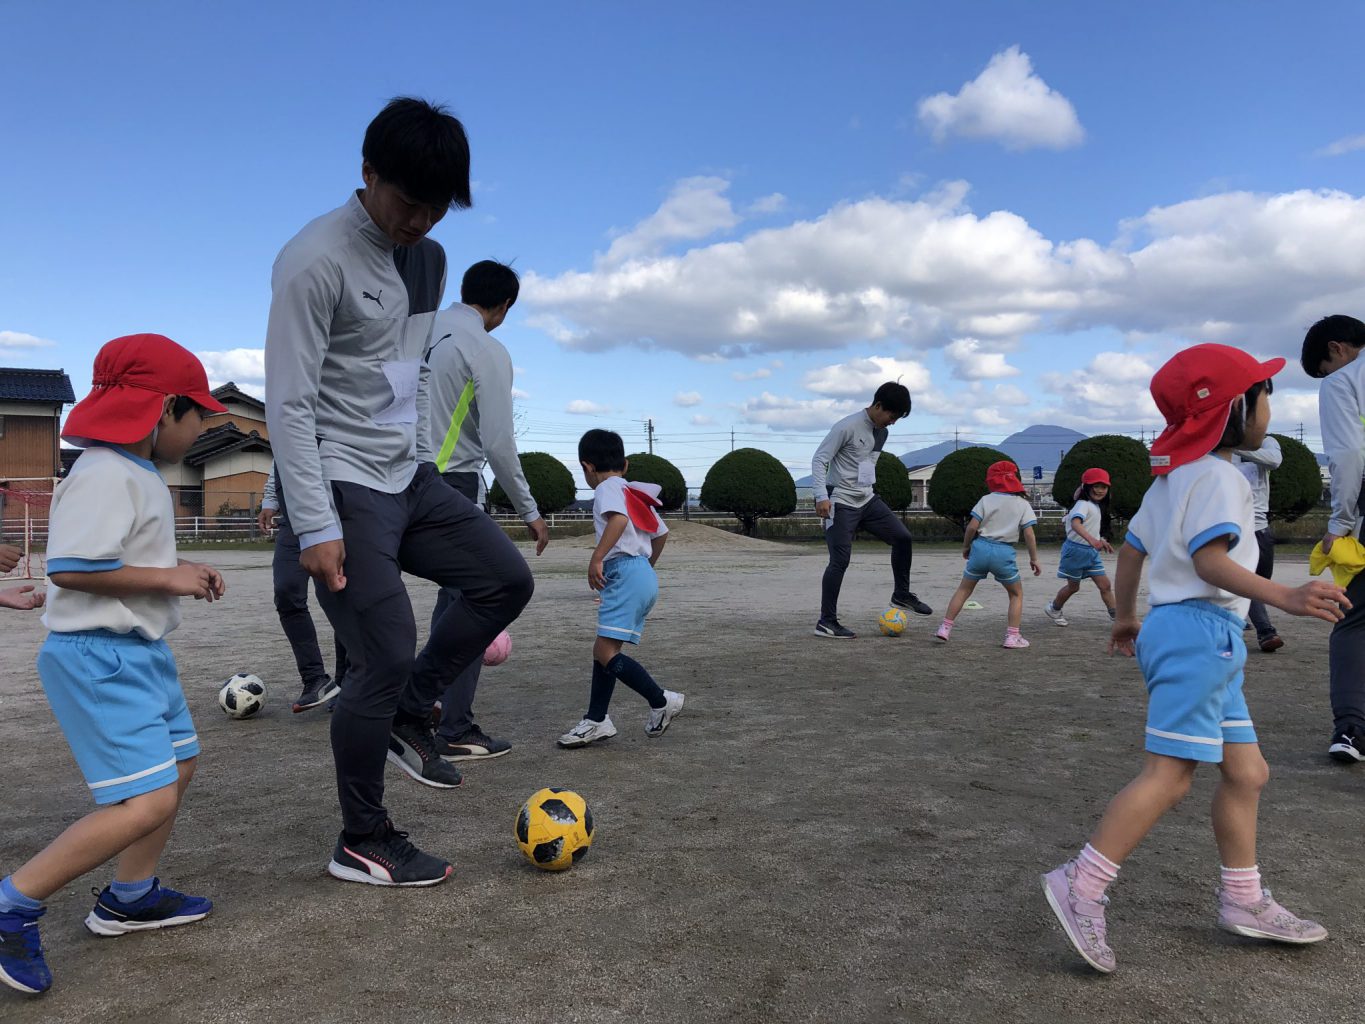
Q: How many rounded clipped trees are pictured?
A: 7